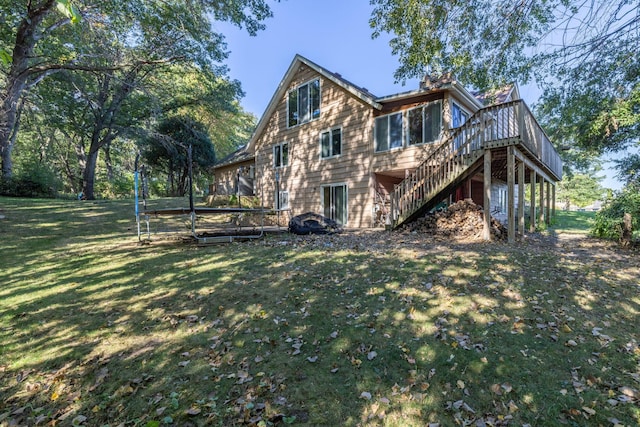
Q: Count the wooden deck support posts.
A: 7